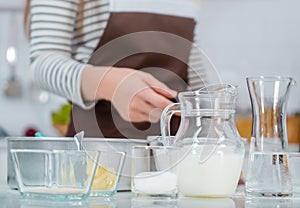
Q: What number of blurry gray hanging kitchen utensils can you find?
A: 2